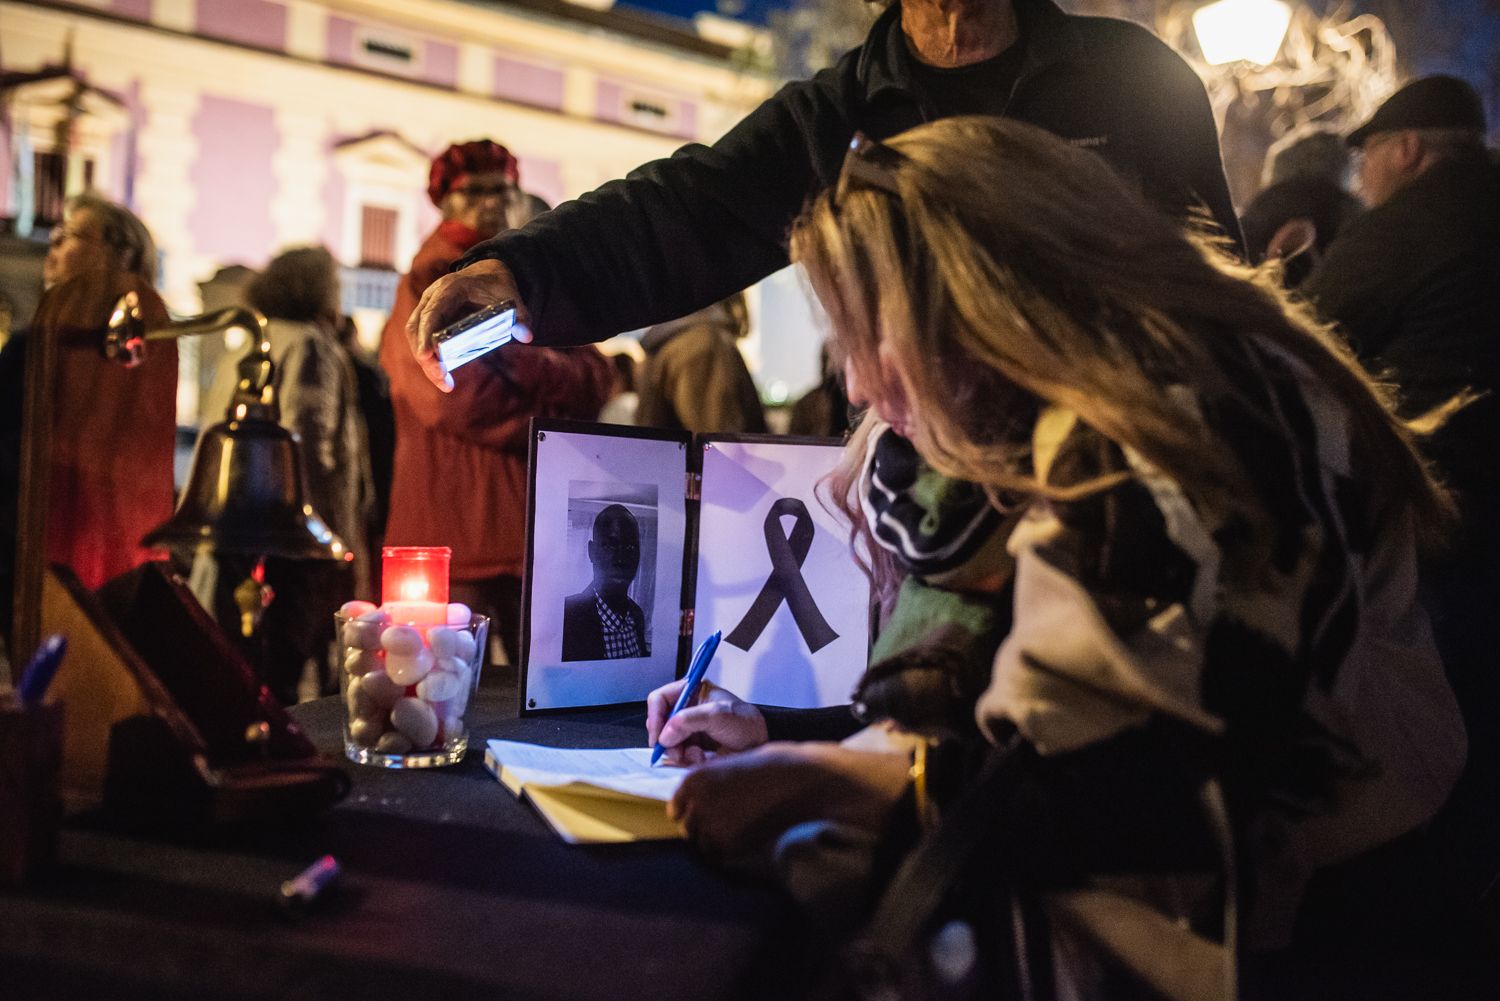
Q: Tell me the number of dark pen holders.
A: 1